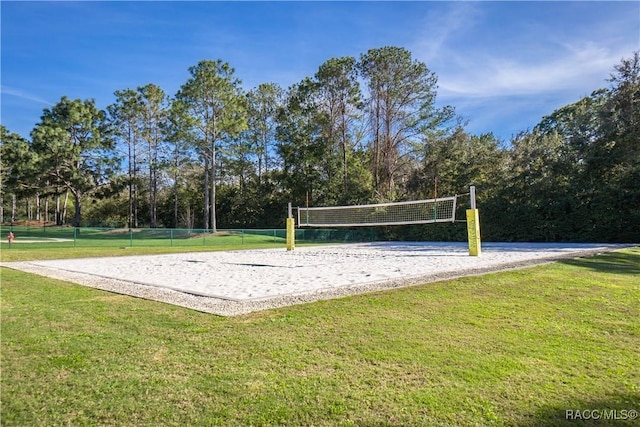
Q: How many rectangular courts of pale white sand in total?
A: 1